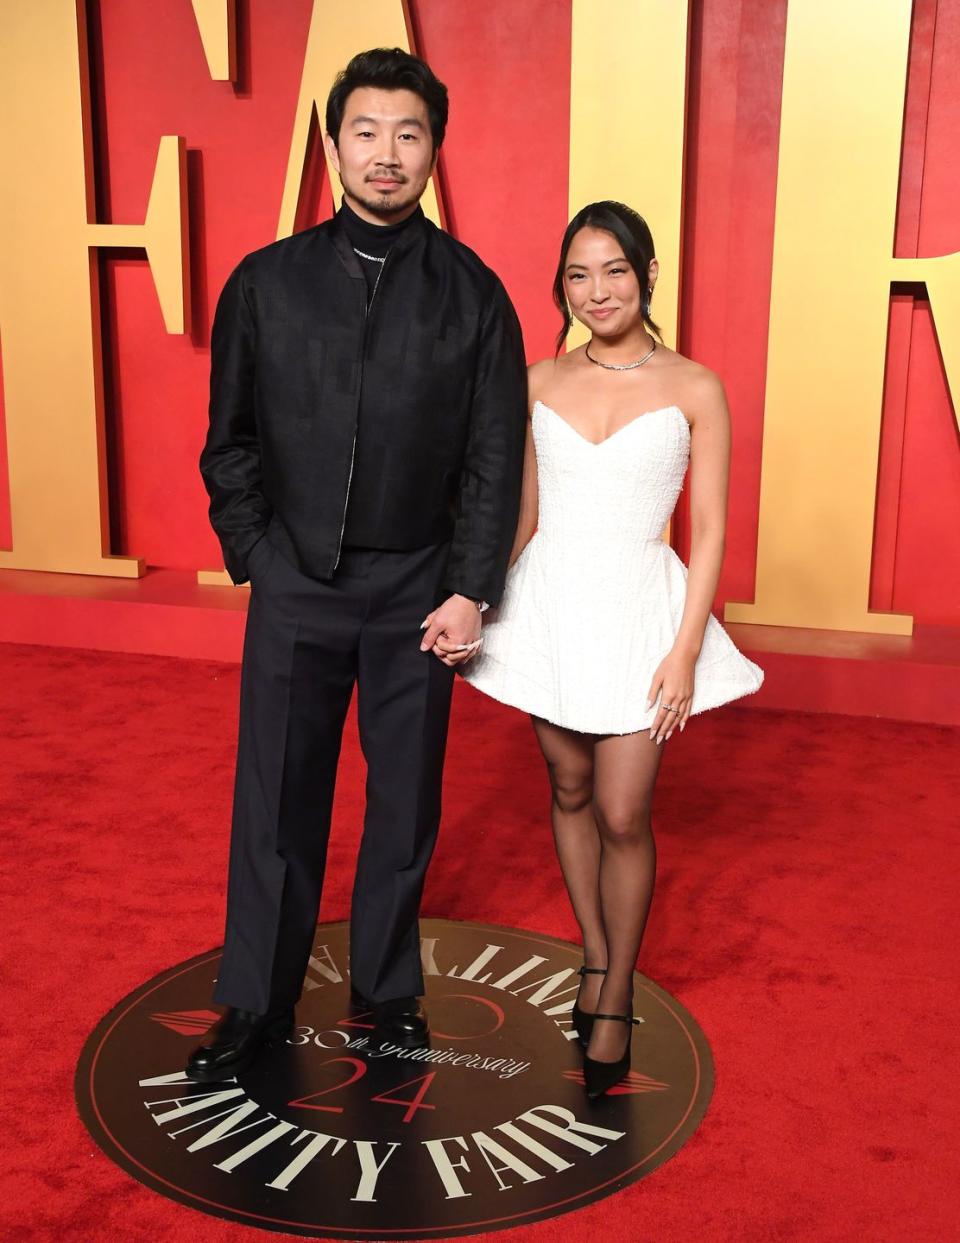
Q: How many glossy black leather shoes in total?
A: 2